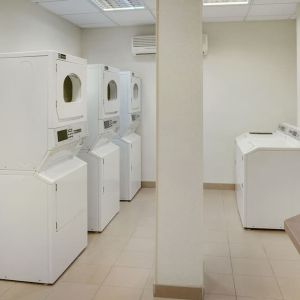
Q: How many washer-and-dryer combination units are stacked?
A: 3